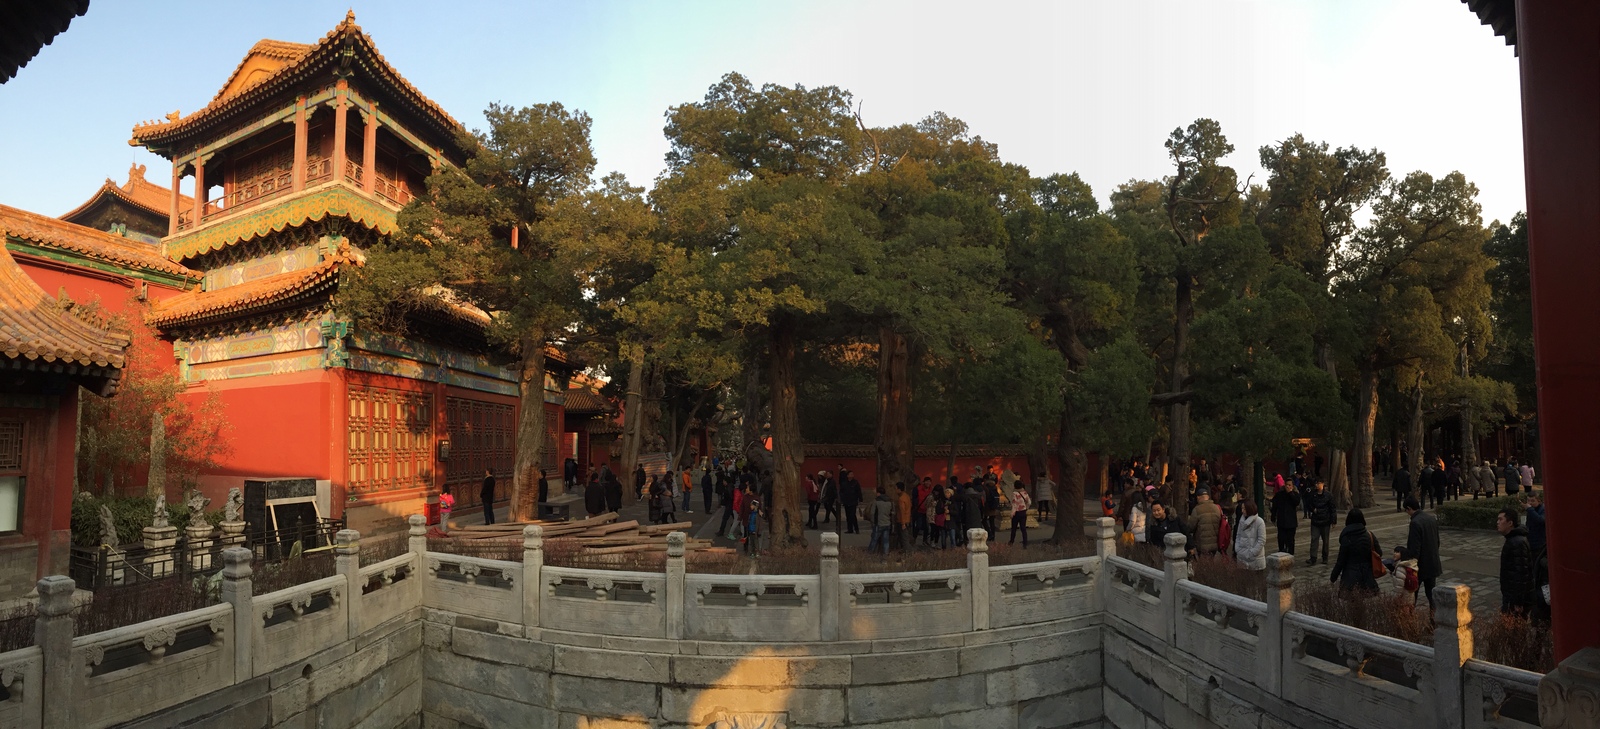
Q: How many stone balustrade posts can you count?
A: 12